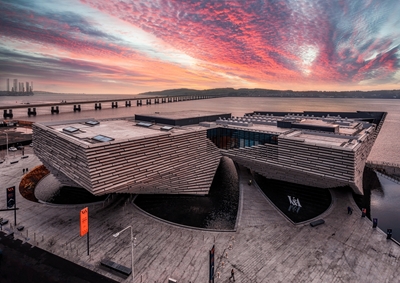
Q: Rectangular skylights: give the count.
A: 5